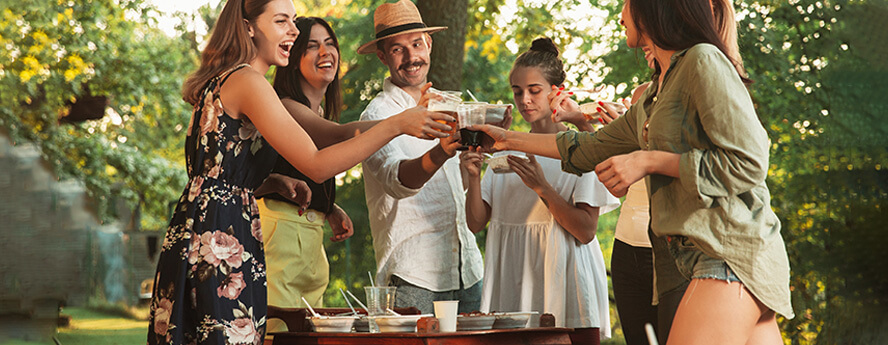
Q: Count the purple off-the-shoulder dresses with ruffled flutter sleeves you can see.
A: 0